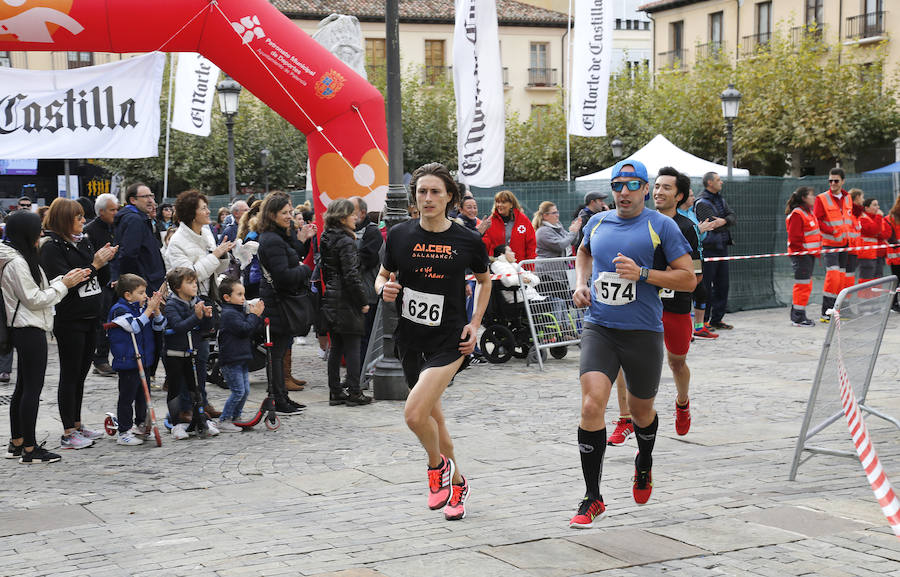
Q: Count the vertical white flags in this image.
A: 3